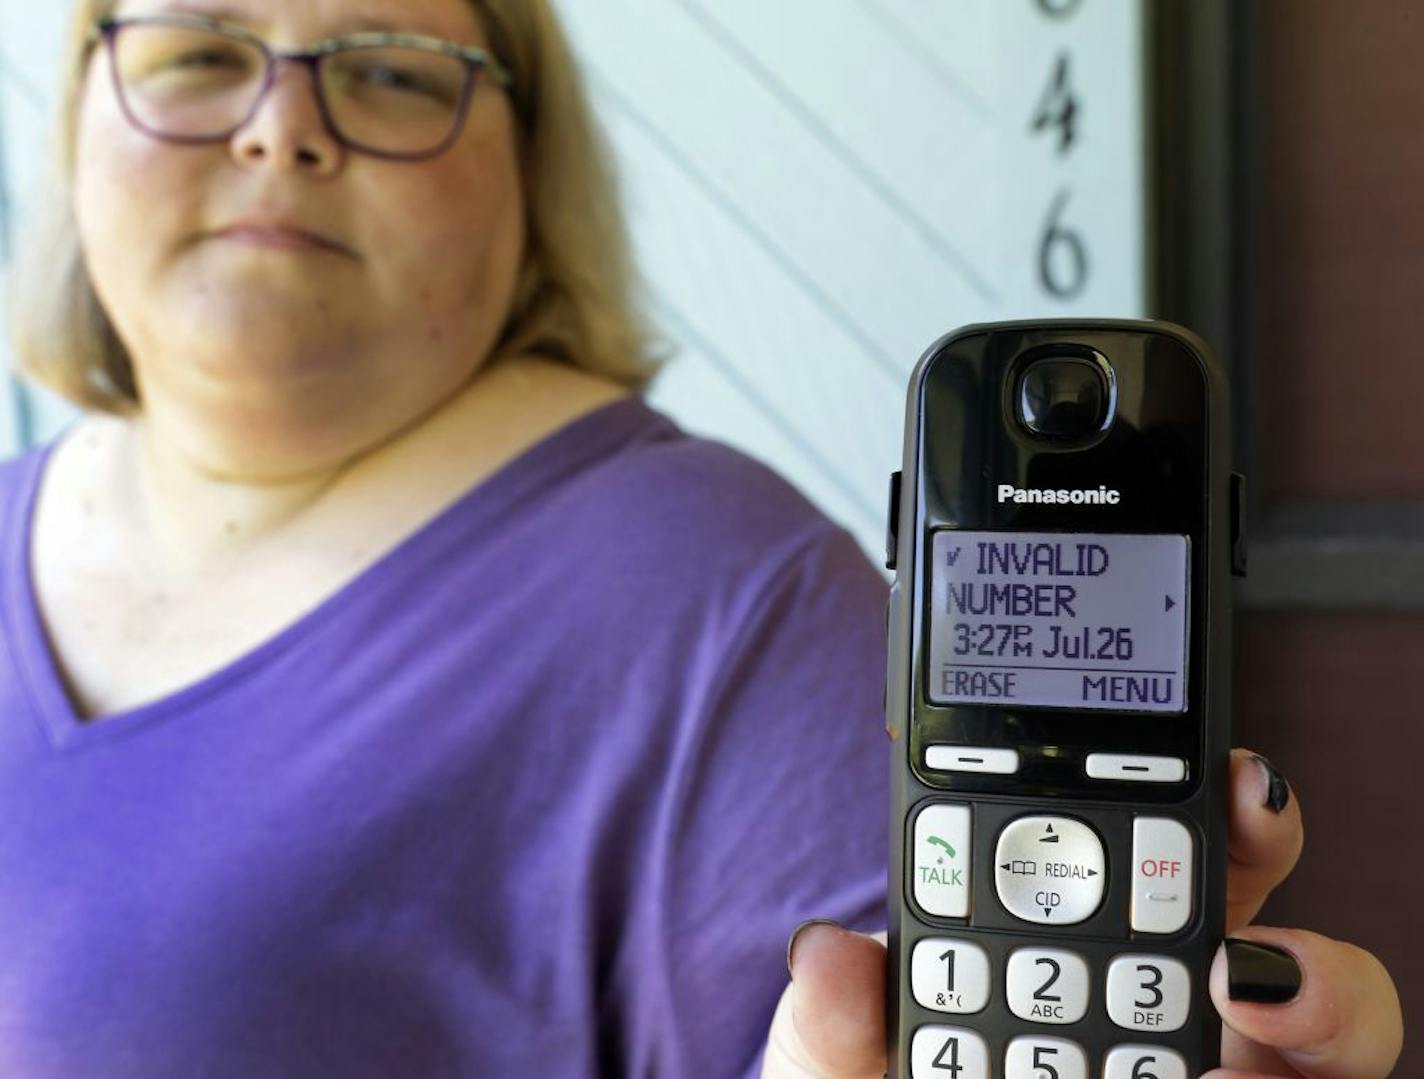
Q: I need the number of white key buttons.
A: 11